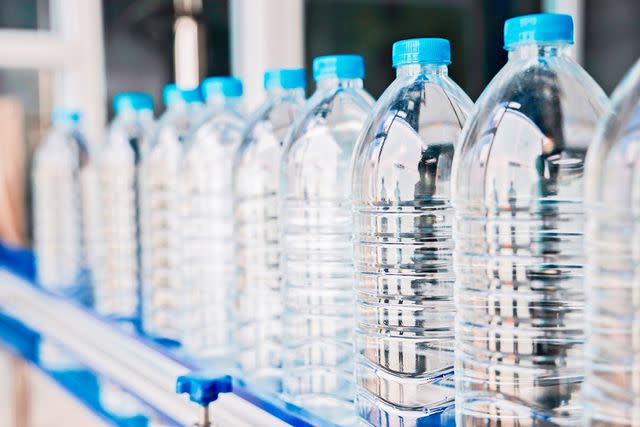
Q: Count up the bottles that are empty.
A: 0